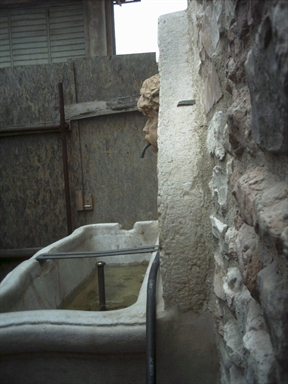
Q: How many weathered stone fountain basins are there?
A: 1